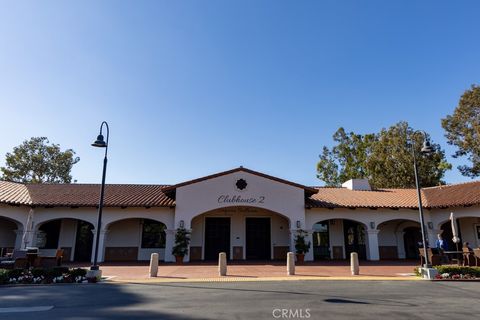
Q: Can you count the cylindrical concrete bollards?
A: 4